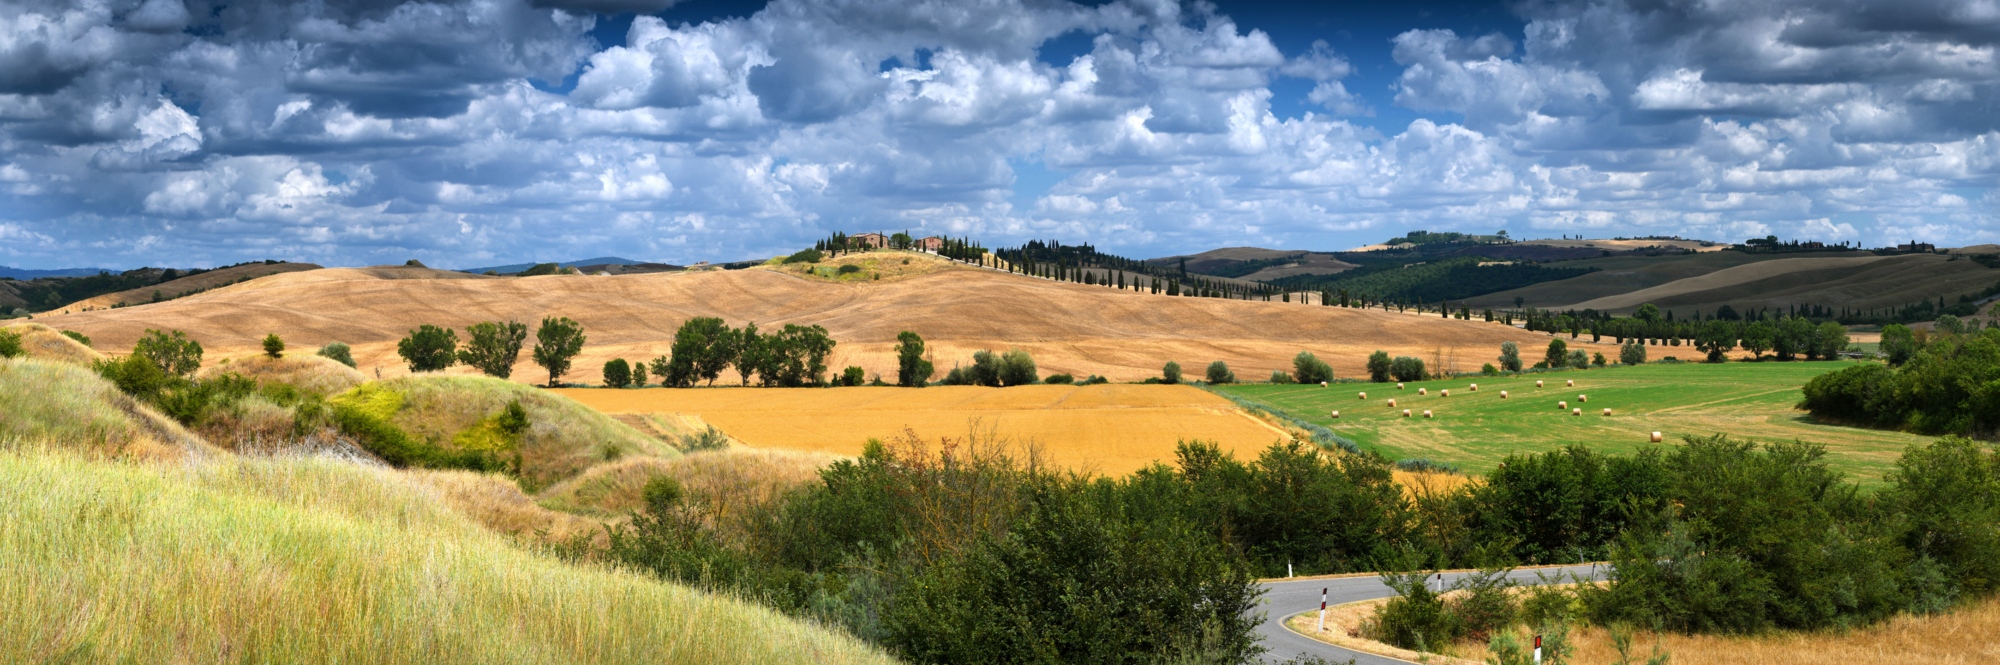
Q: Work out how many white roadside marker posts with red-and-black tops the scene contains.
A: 3